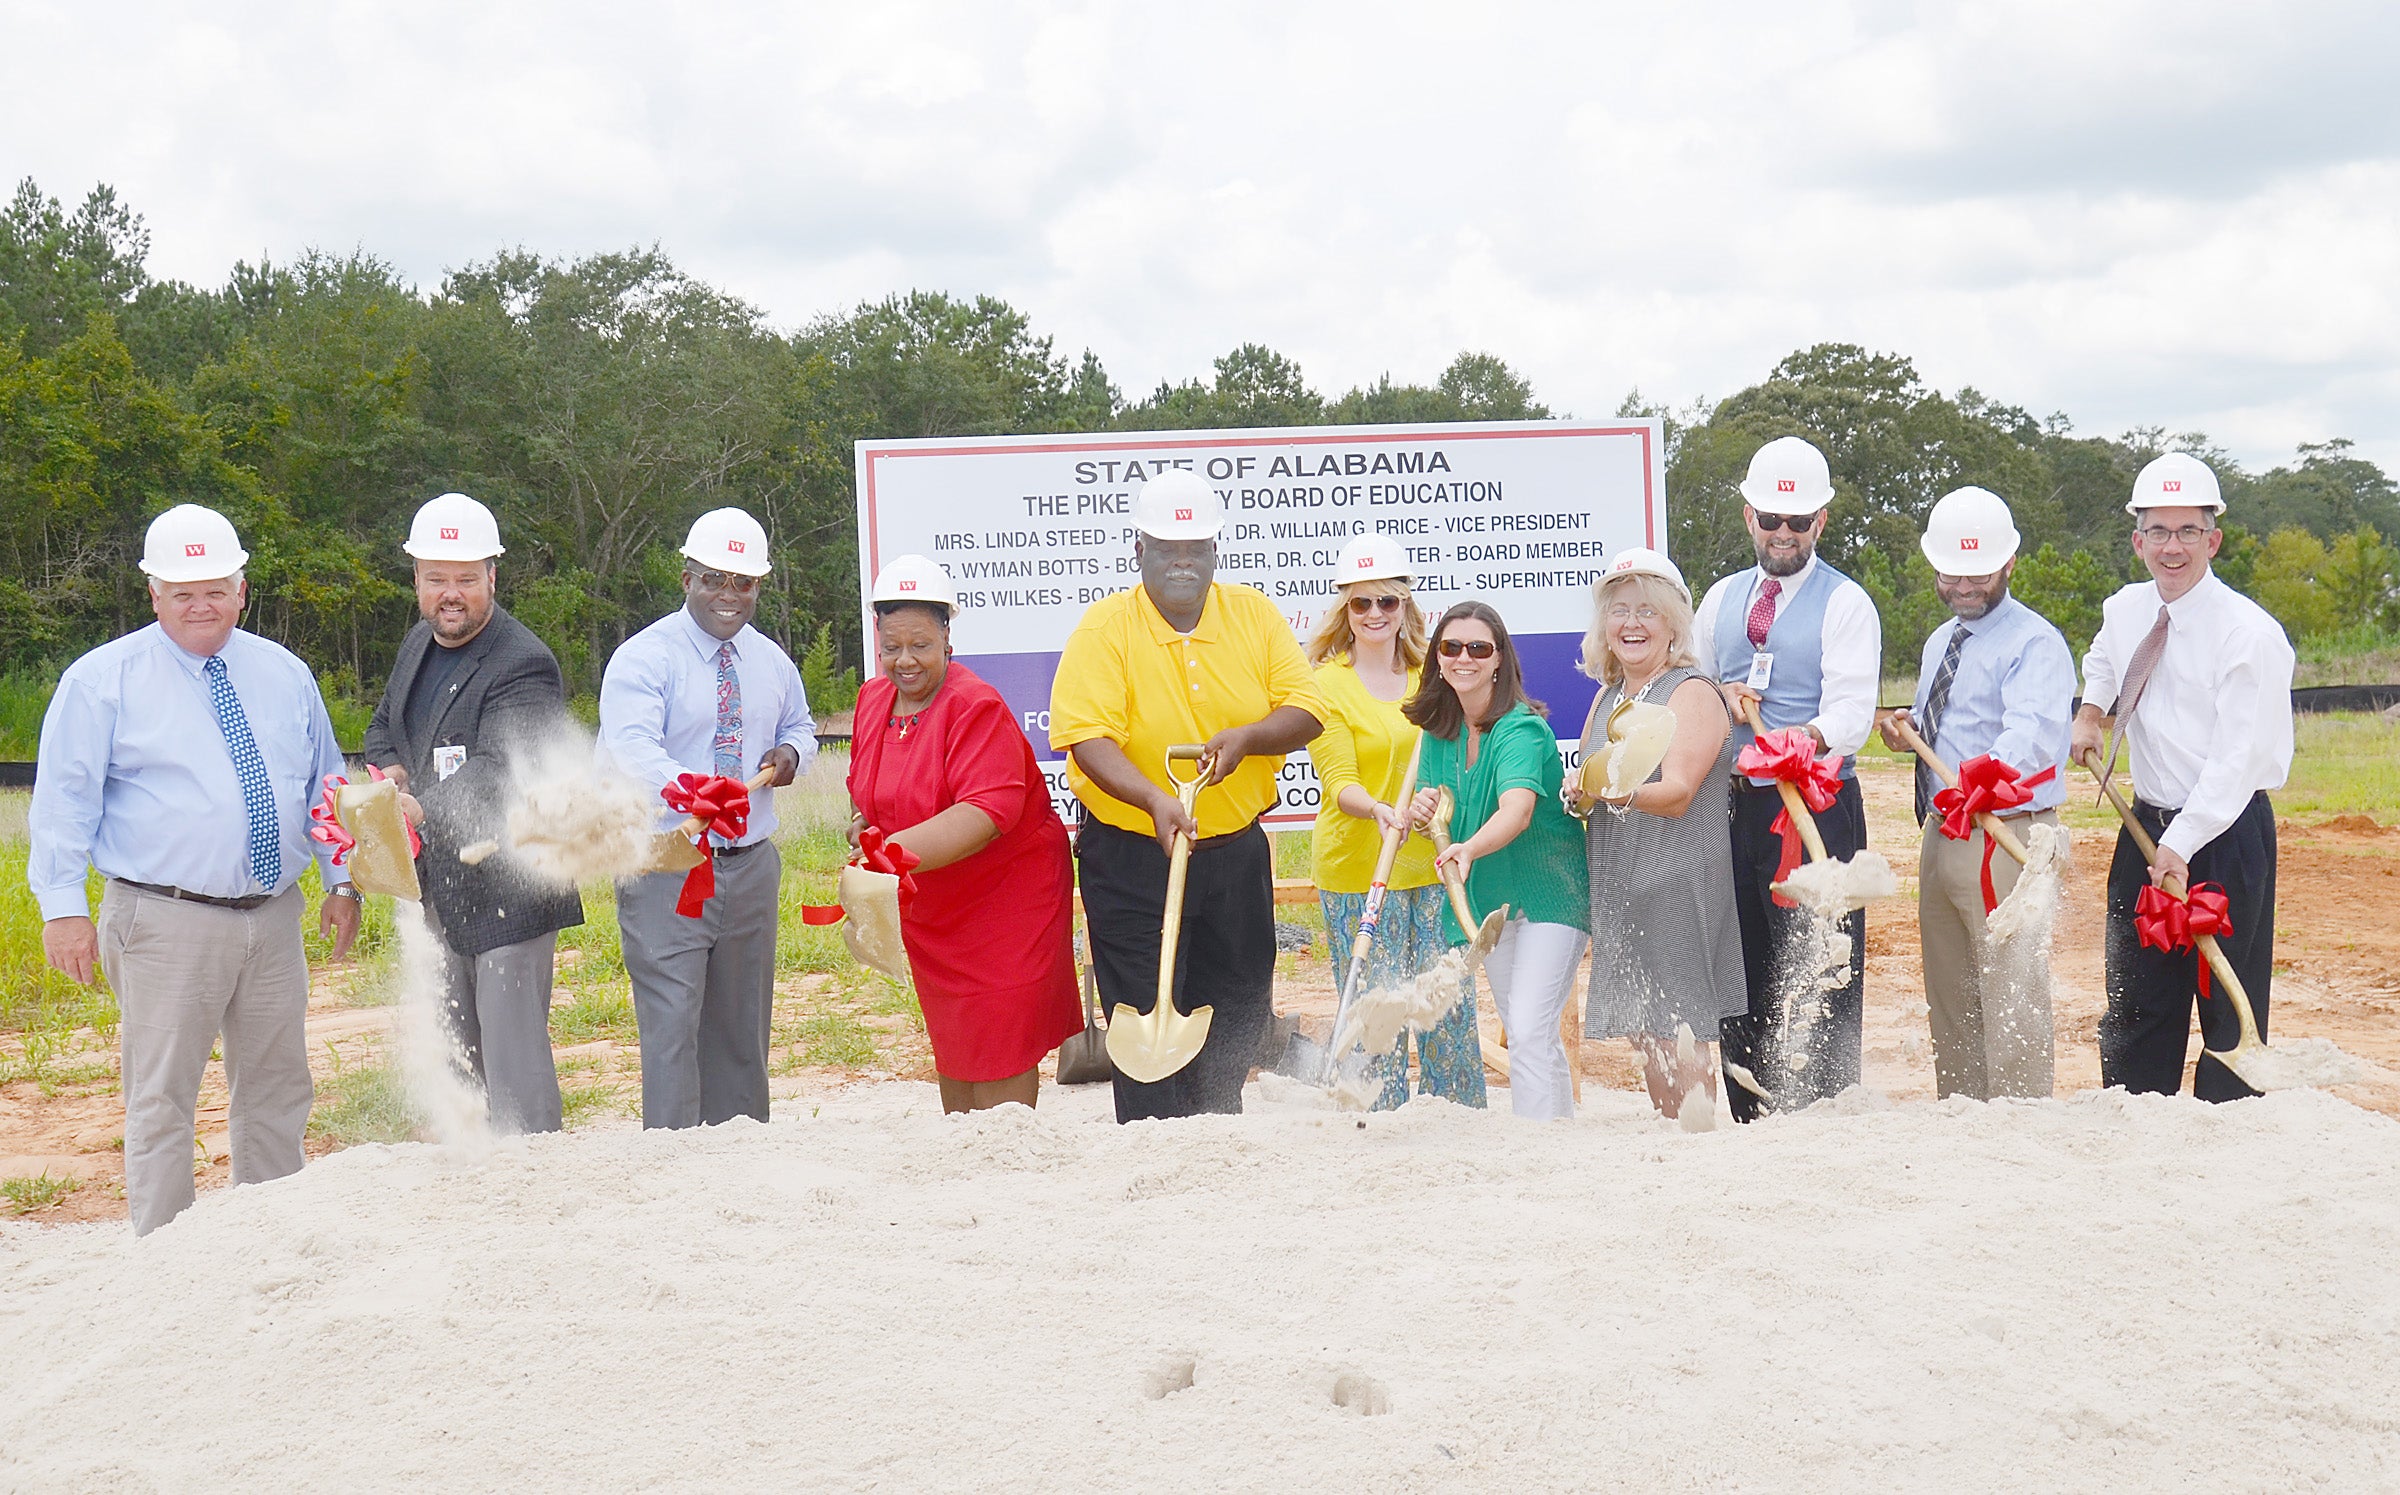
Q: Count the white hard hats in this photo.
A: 10